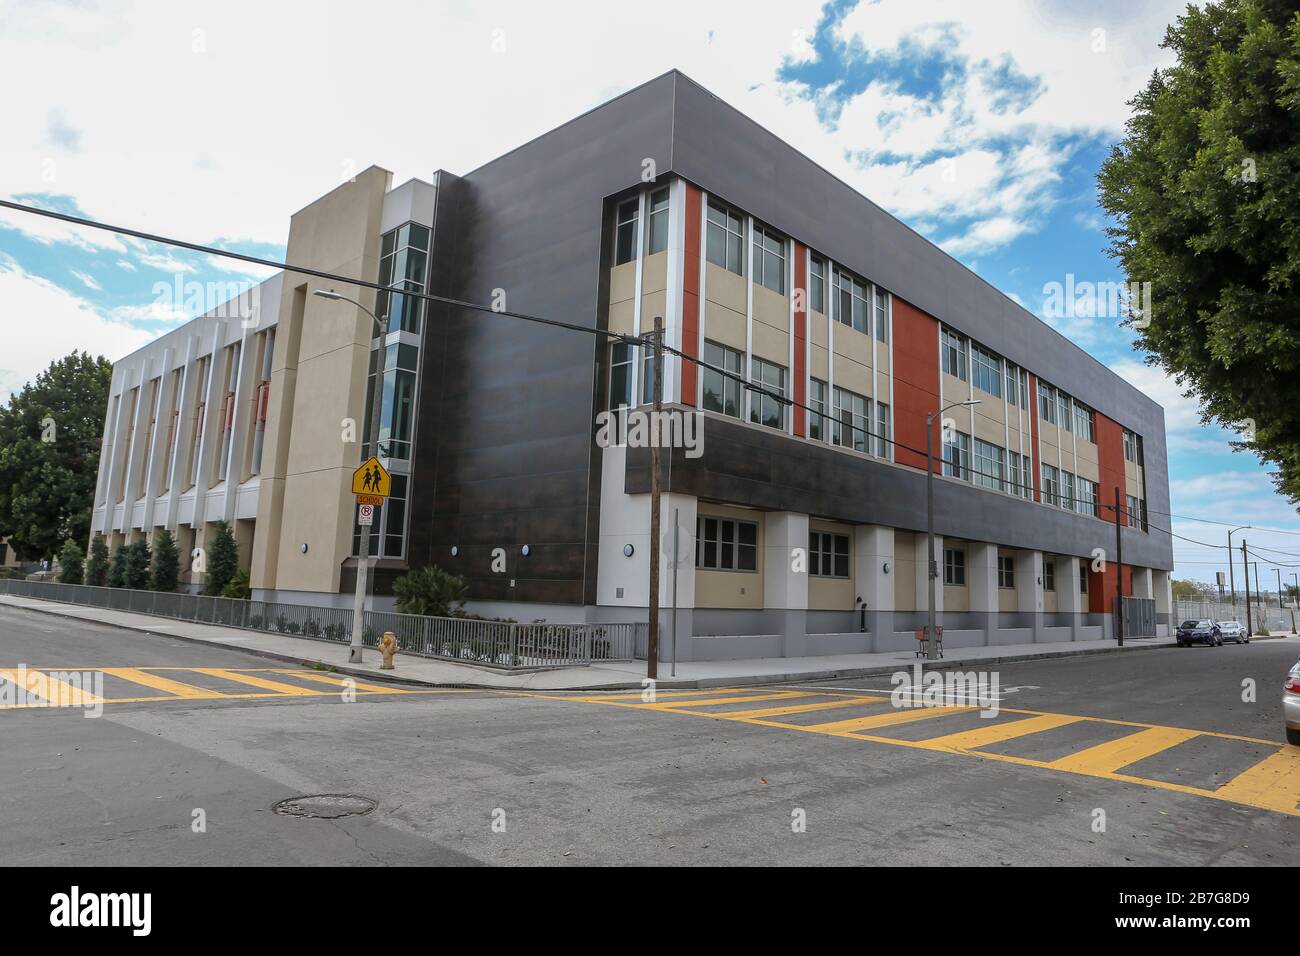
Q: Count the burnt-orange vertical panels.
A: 5